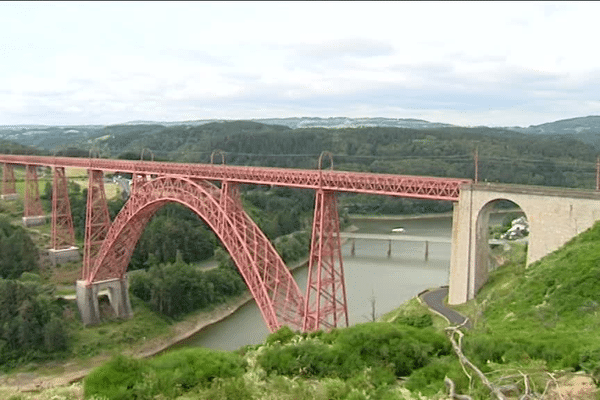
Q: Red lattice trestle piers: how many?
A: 5